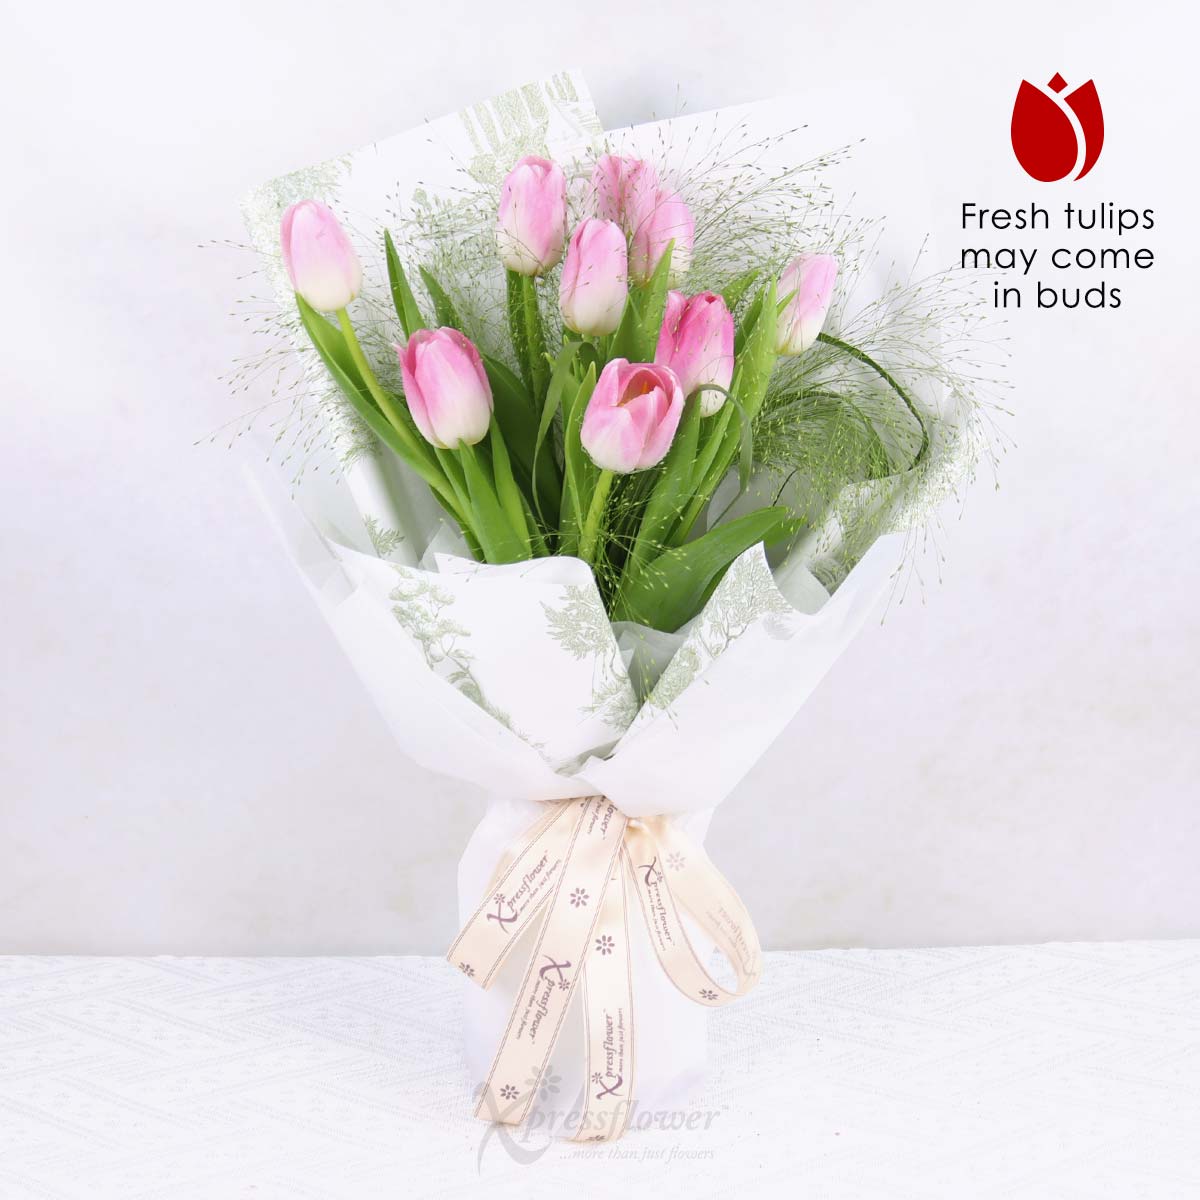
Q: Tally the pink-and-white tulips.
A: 9